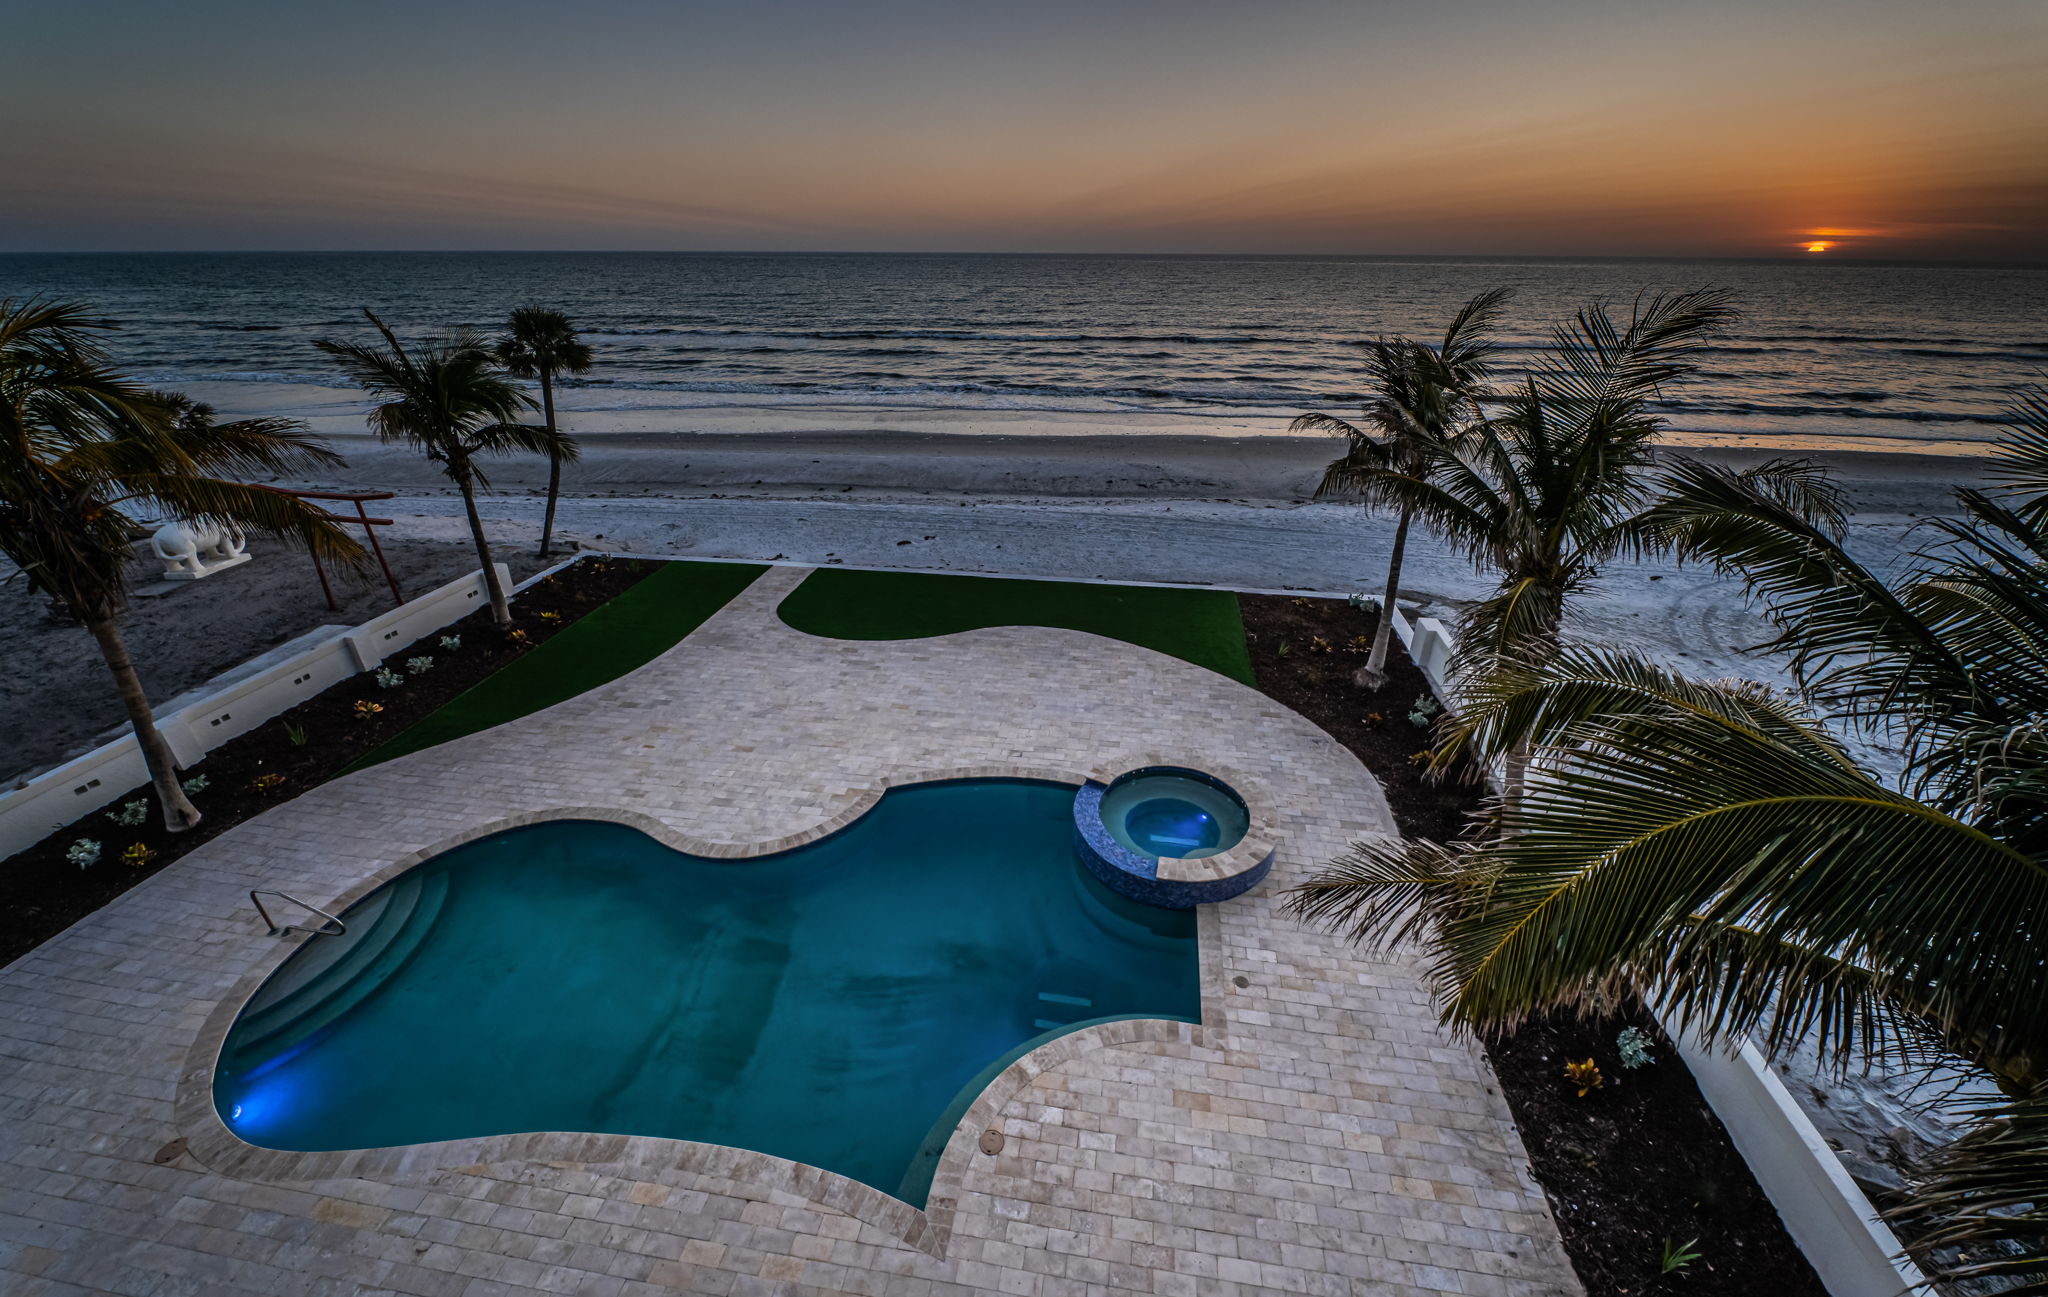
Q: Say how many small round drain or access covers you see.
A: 3